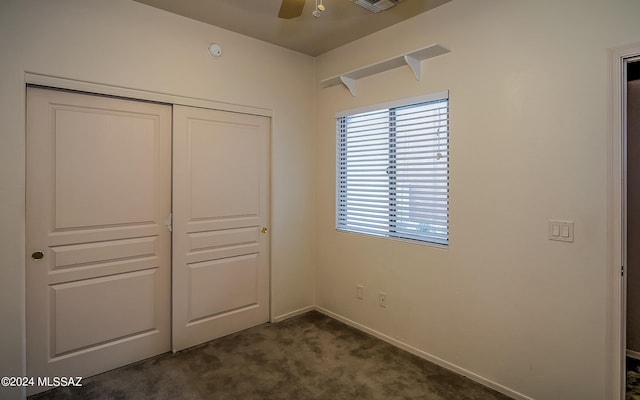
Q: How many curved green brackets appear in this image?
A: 0